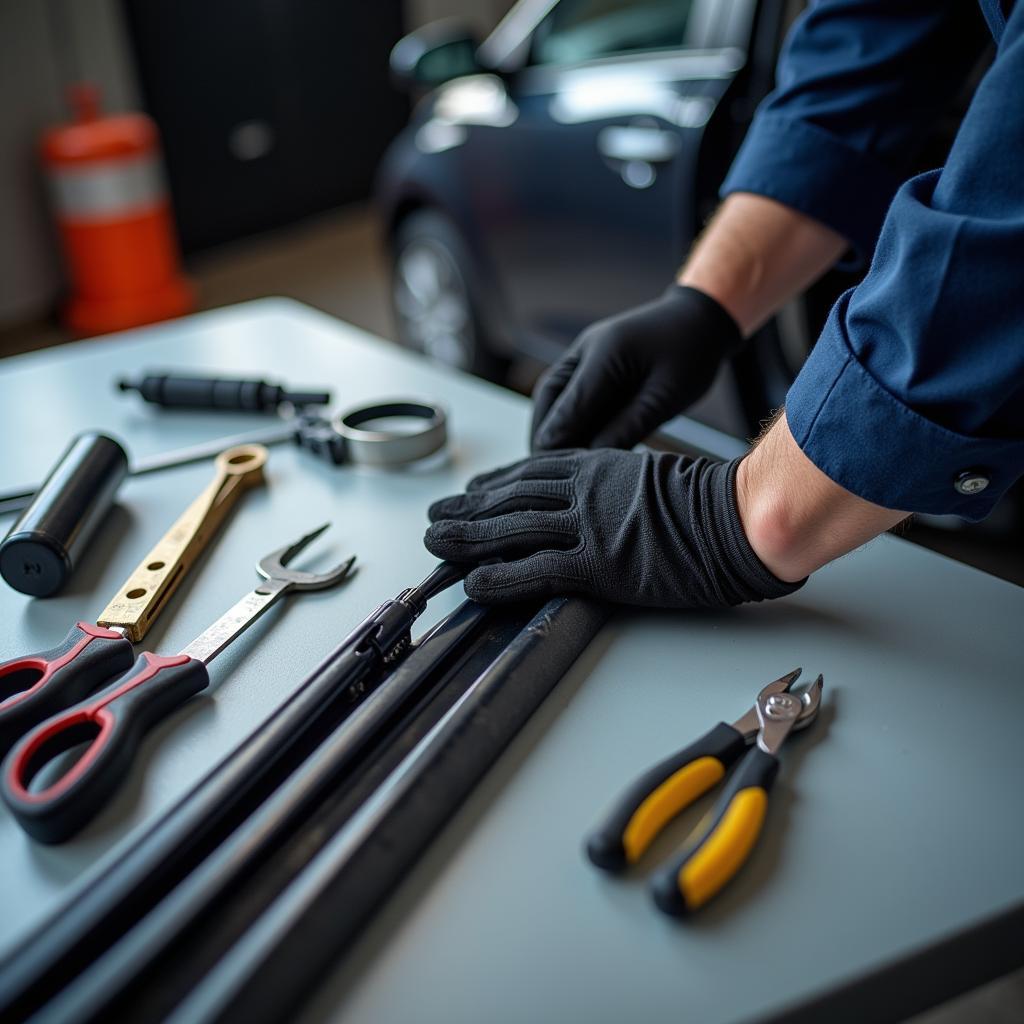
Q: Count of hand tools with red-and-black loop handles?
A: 2